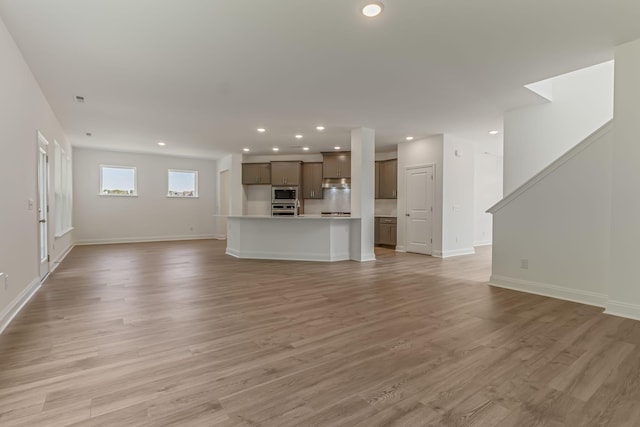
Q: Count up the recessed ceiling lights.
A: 11